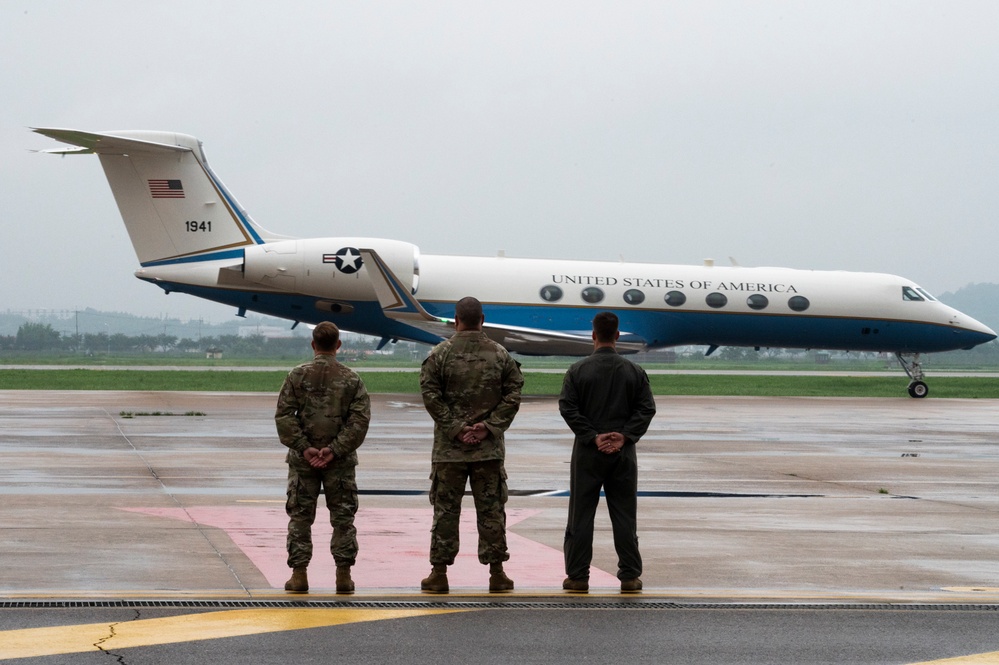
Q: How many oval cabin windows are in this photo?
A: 7